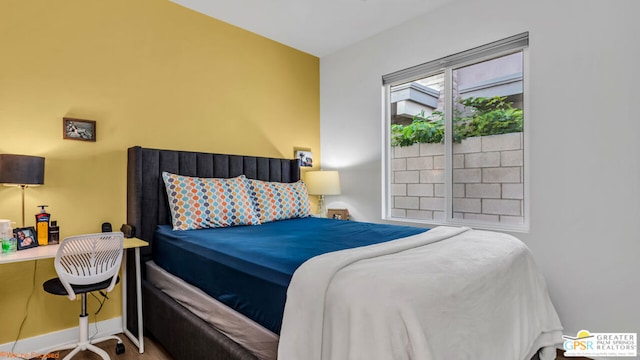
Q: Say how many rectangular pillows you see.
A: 2